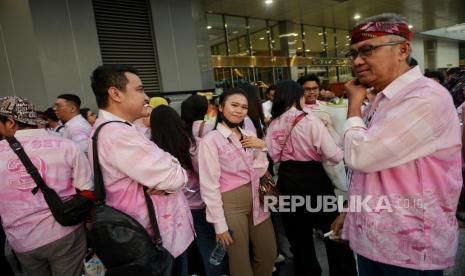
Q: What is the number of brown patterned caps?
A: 1